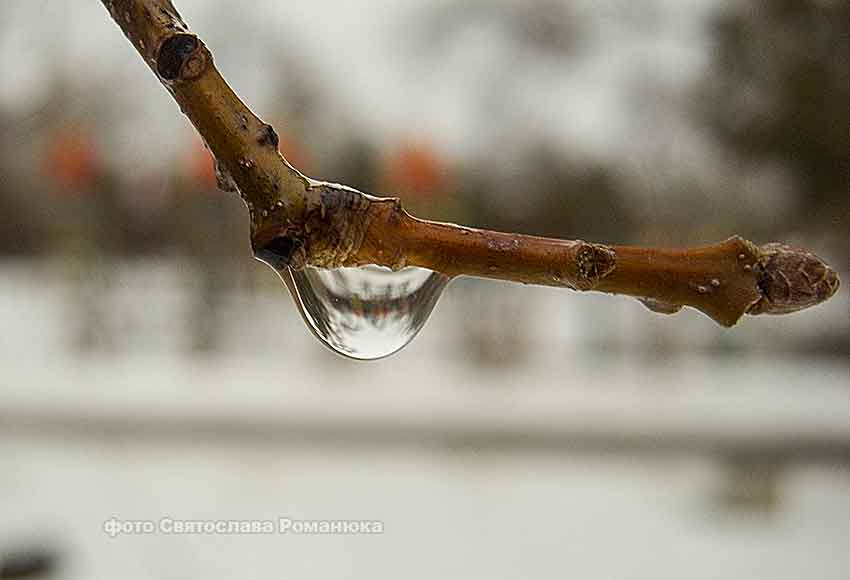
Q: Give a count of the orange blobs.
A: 4